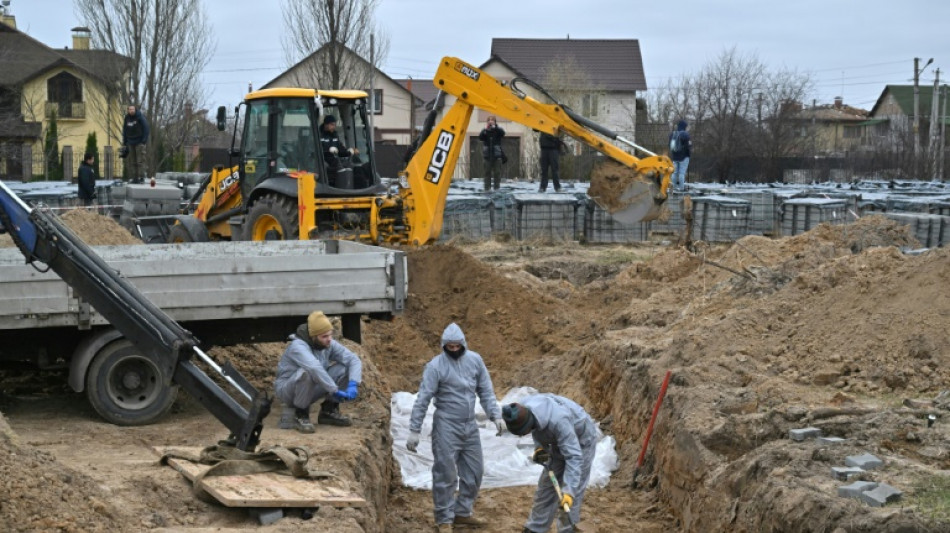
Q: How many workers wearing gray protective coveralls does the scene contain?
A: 3